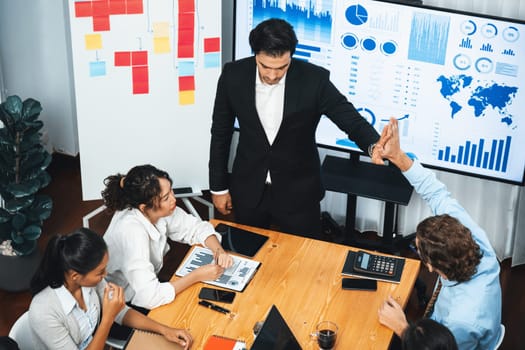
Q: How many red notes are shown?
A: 15